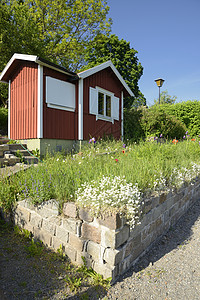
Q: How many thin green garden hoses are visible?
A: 1